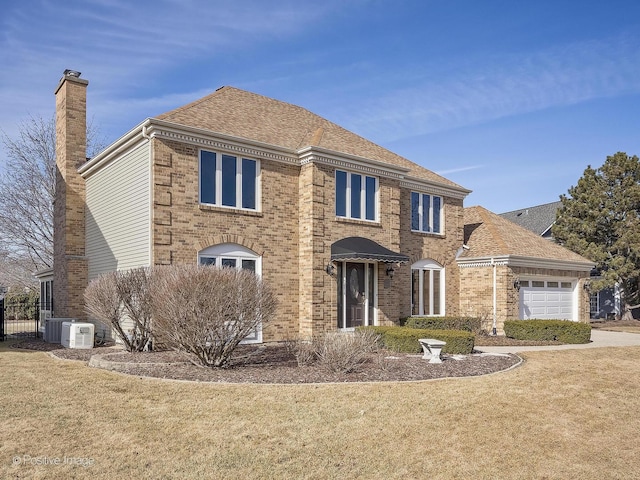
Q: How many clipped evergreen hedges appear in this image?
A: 3